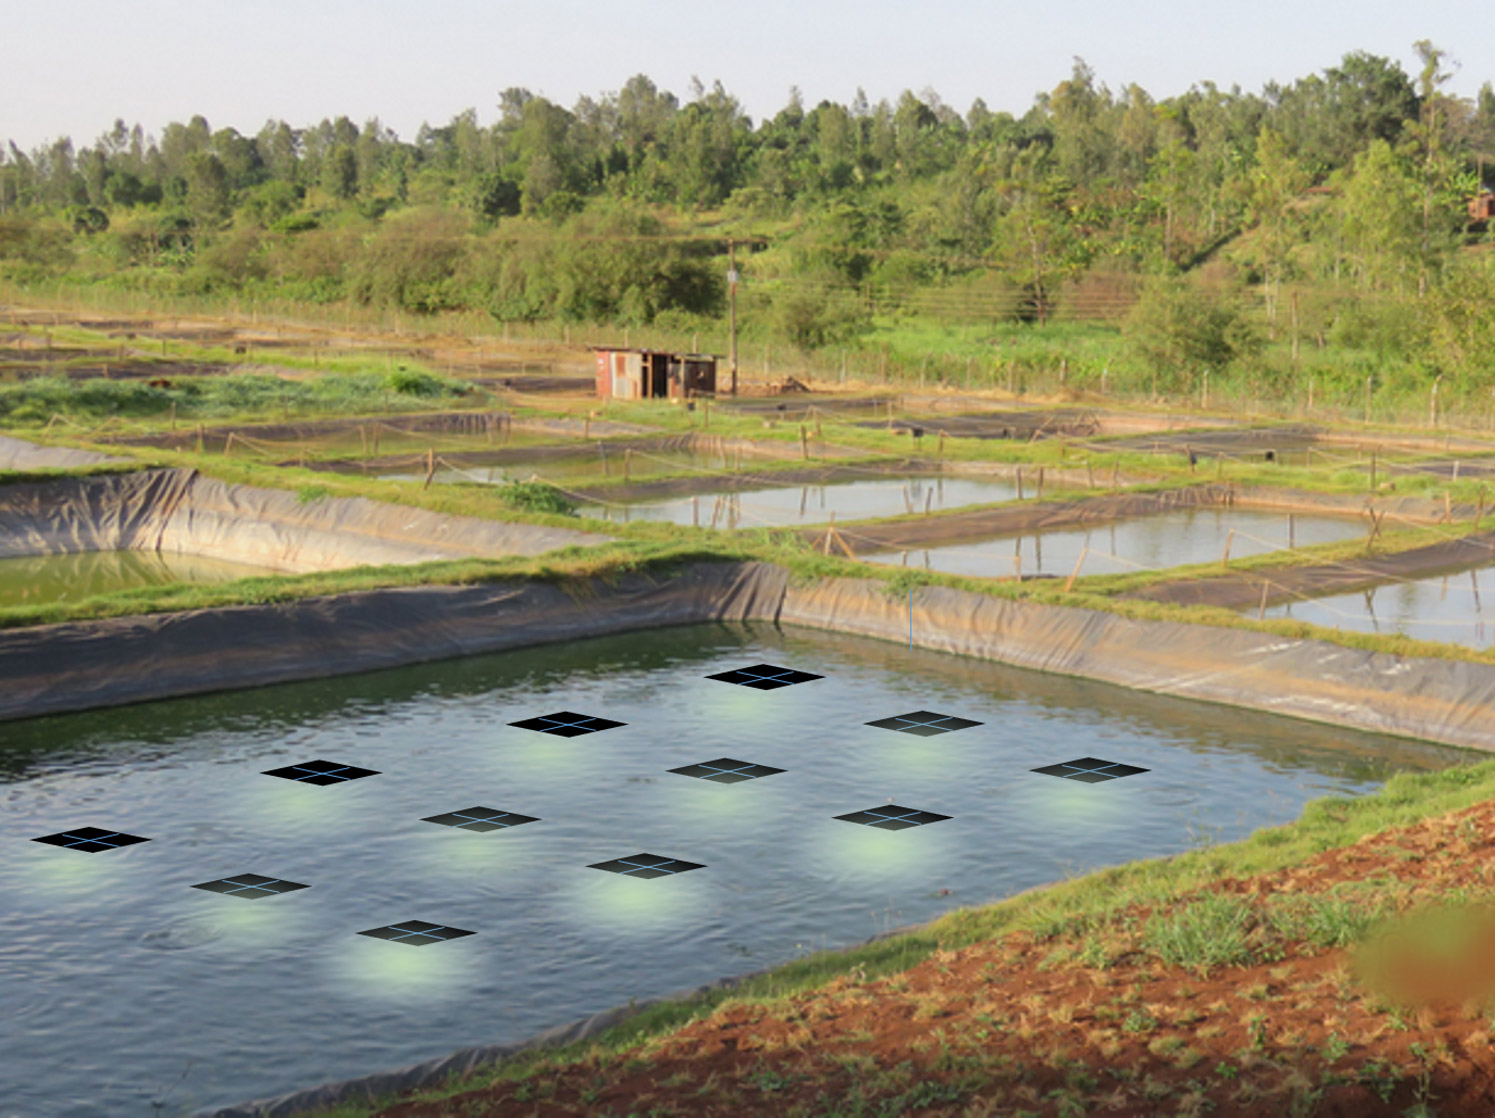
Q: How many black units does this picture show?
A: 12